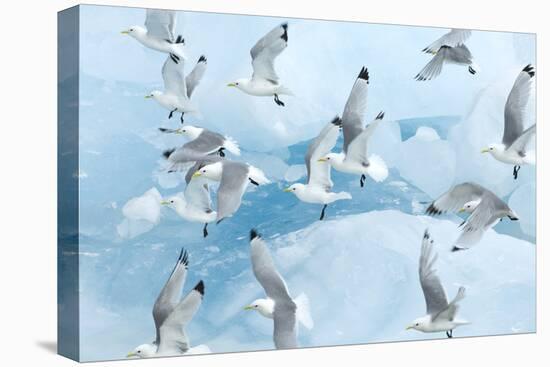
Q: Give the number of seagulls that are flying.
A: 14